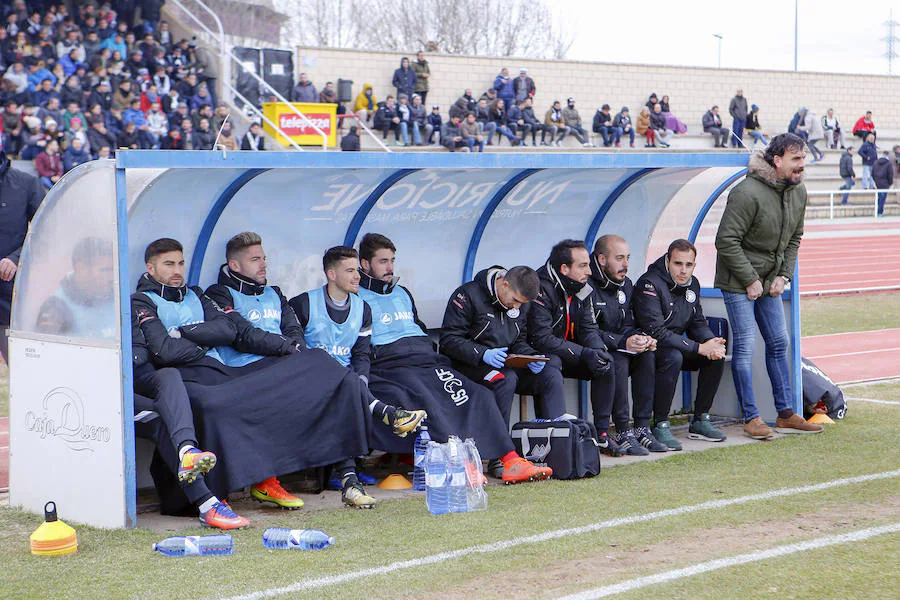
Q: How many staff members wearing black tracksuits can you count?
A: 4